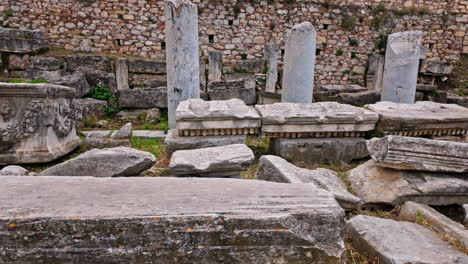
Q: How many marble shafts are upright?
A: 3